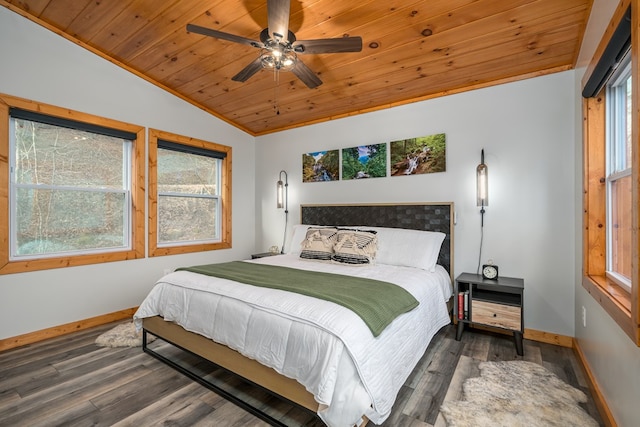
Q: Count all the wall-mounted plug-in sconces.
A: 2